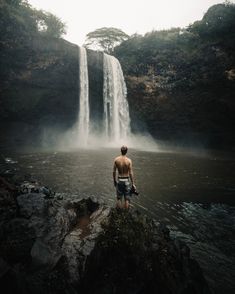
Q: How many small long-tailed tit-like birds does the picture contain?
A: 0